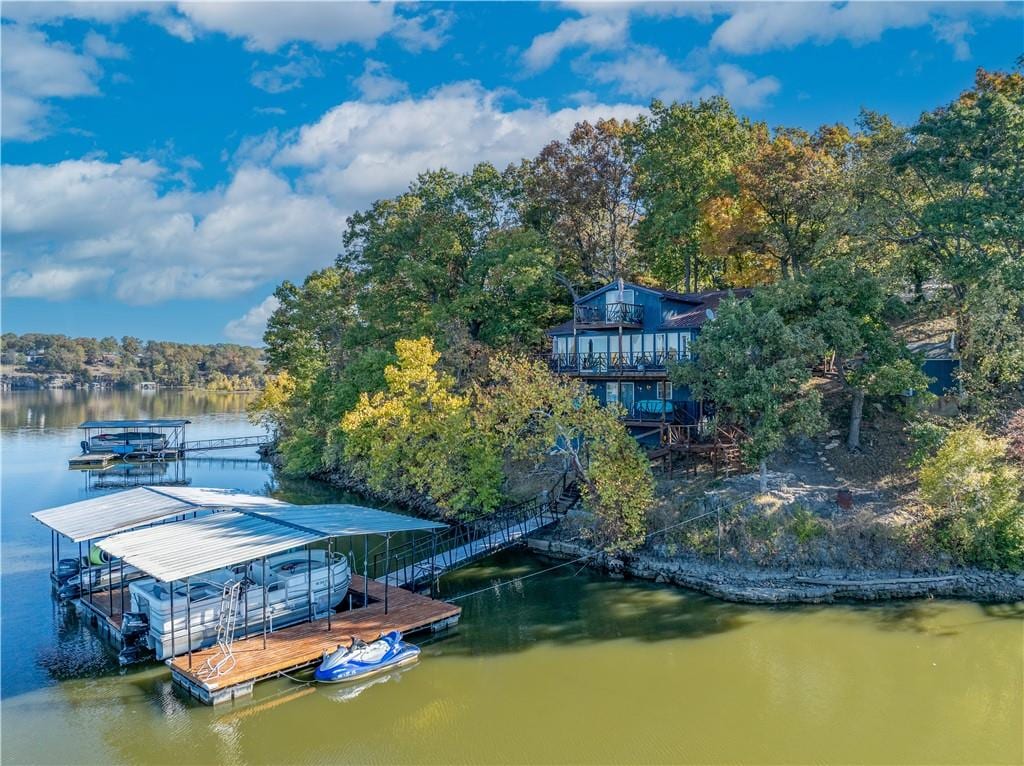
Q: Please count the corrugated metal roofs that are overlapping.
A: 2